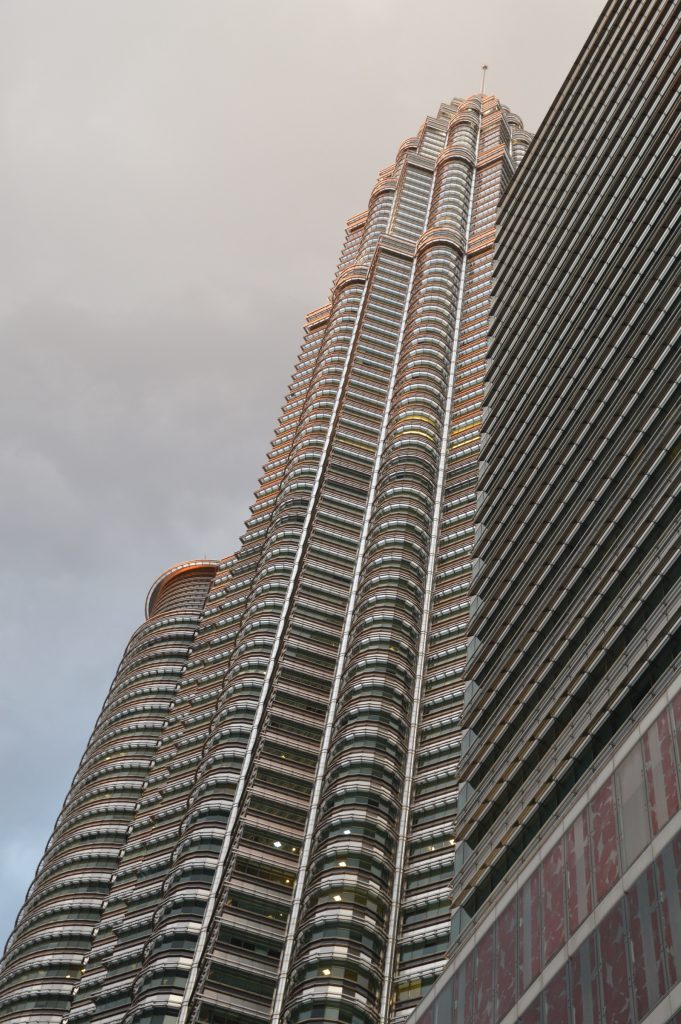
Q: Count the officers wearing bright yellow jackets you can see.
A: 0